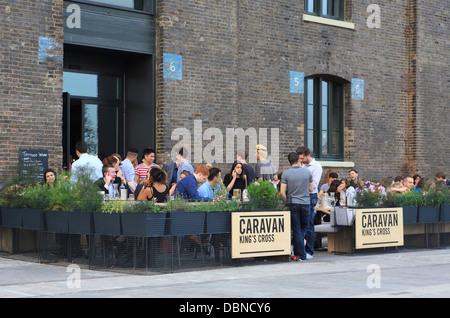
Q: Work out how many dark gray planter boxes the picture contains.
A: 11